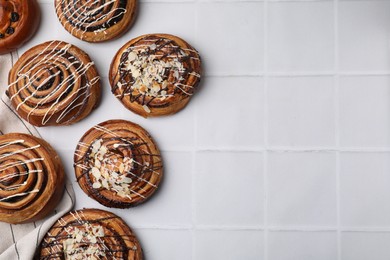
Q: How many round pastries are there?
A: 7